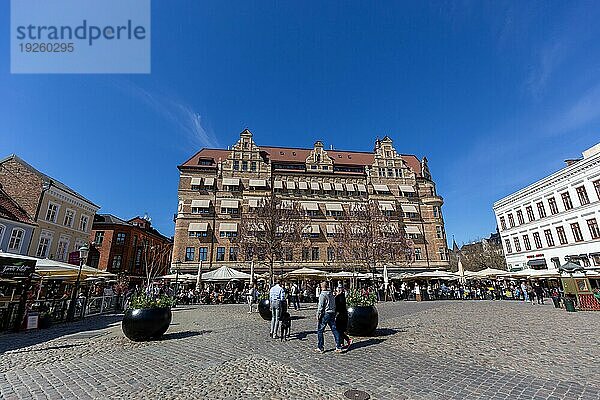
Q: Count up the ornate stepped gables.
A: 3